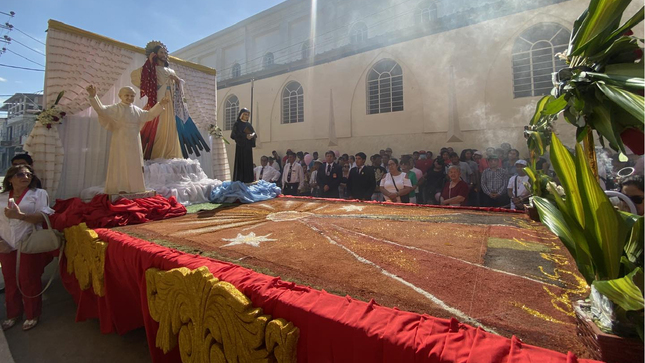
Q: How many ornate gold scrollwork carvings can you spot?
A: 2